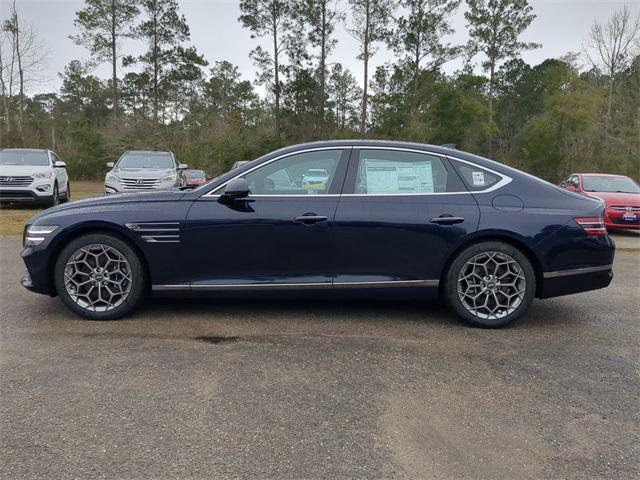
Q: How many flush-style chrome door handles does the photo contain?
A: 2